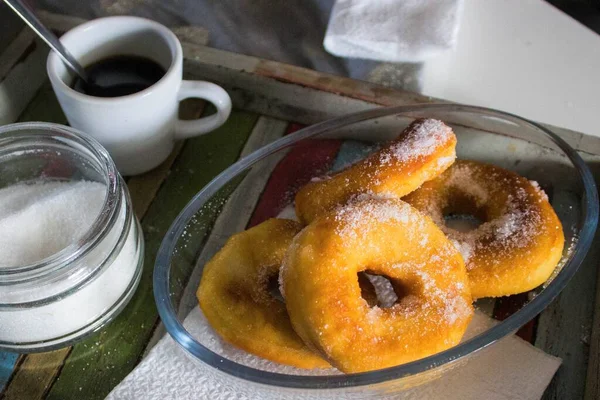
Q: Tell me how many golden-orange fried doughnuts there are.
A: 4